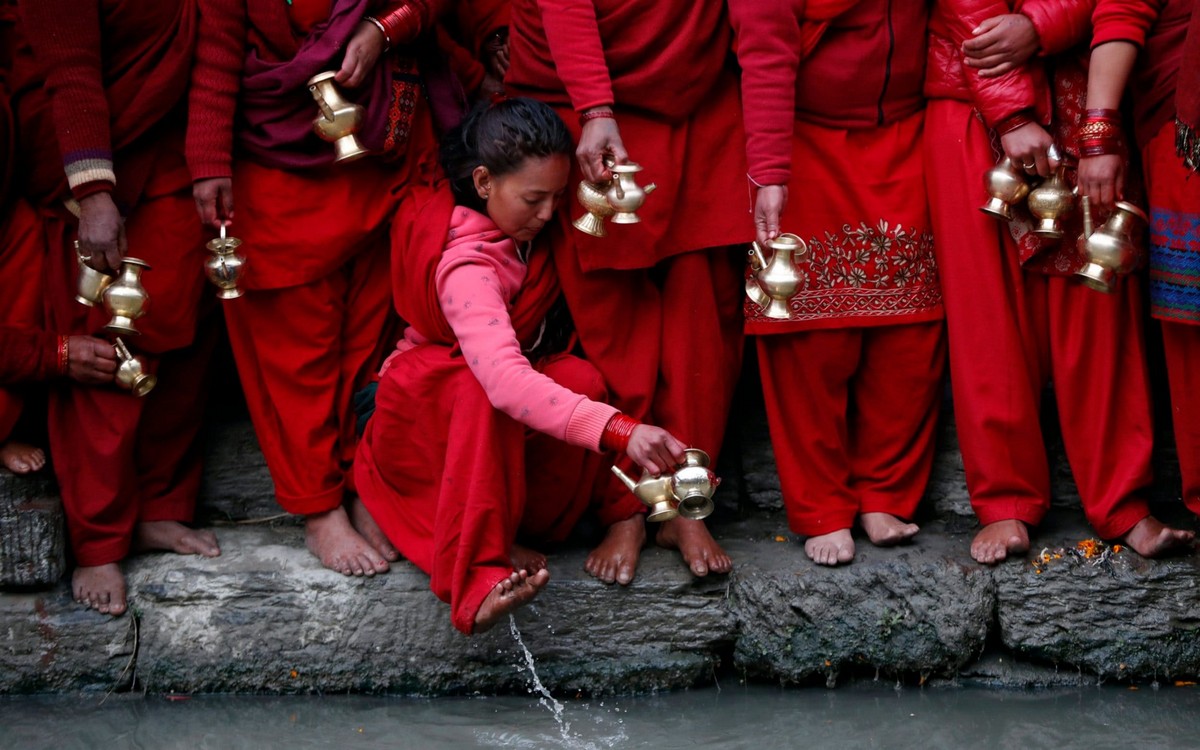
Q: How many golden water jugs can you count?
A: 14